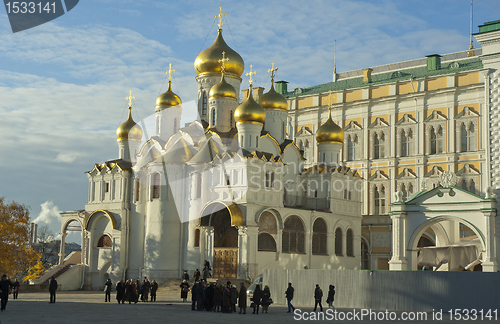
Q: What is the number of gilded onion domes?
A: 7